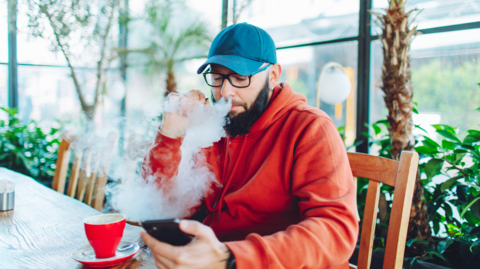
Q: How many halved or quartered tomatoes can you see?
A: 0